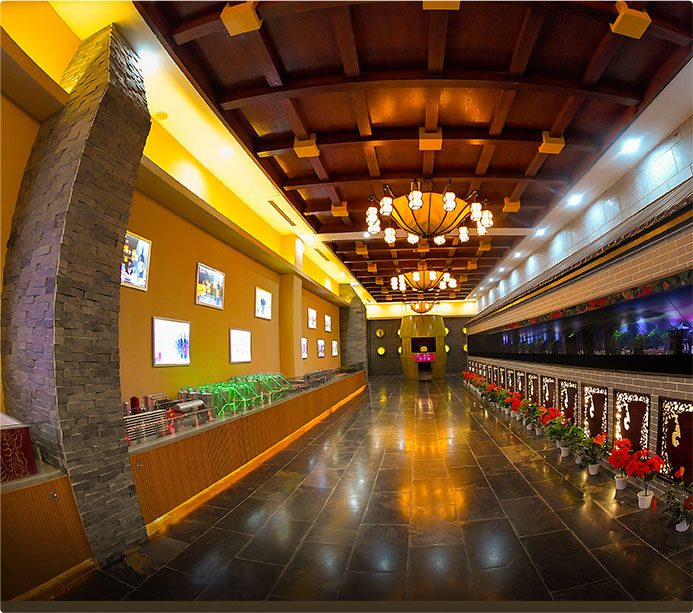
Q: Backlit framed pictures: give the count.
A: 10